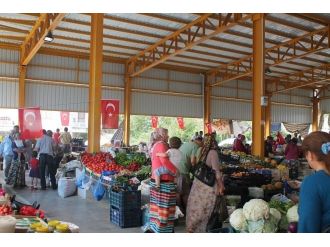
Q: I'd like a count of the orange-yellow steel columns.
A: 7